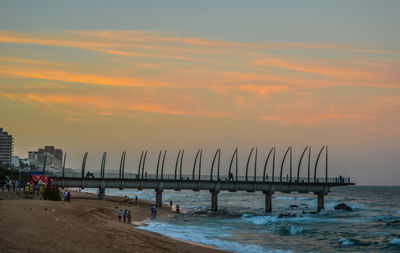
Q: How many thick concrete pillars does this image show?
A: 5